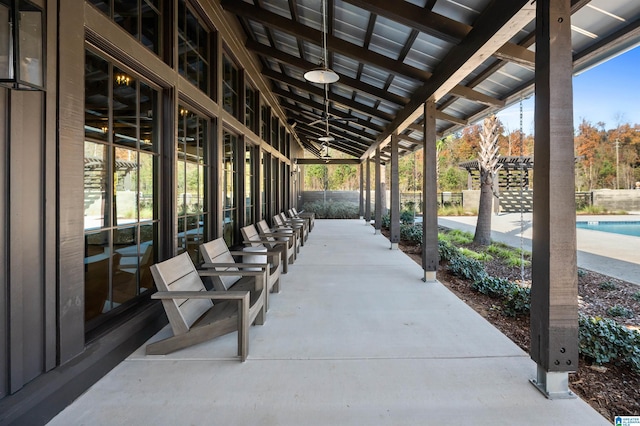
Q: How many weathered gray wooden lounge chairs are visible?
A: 8